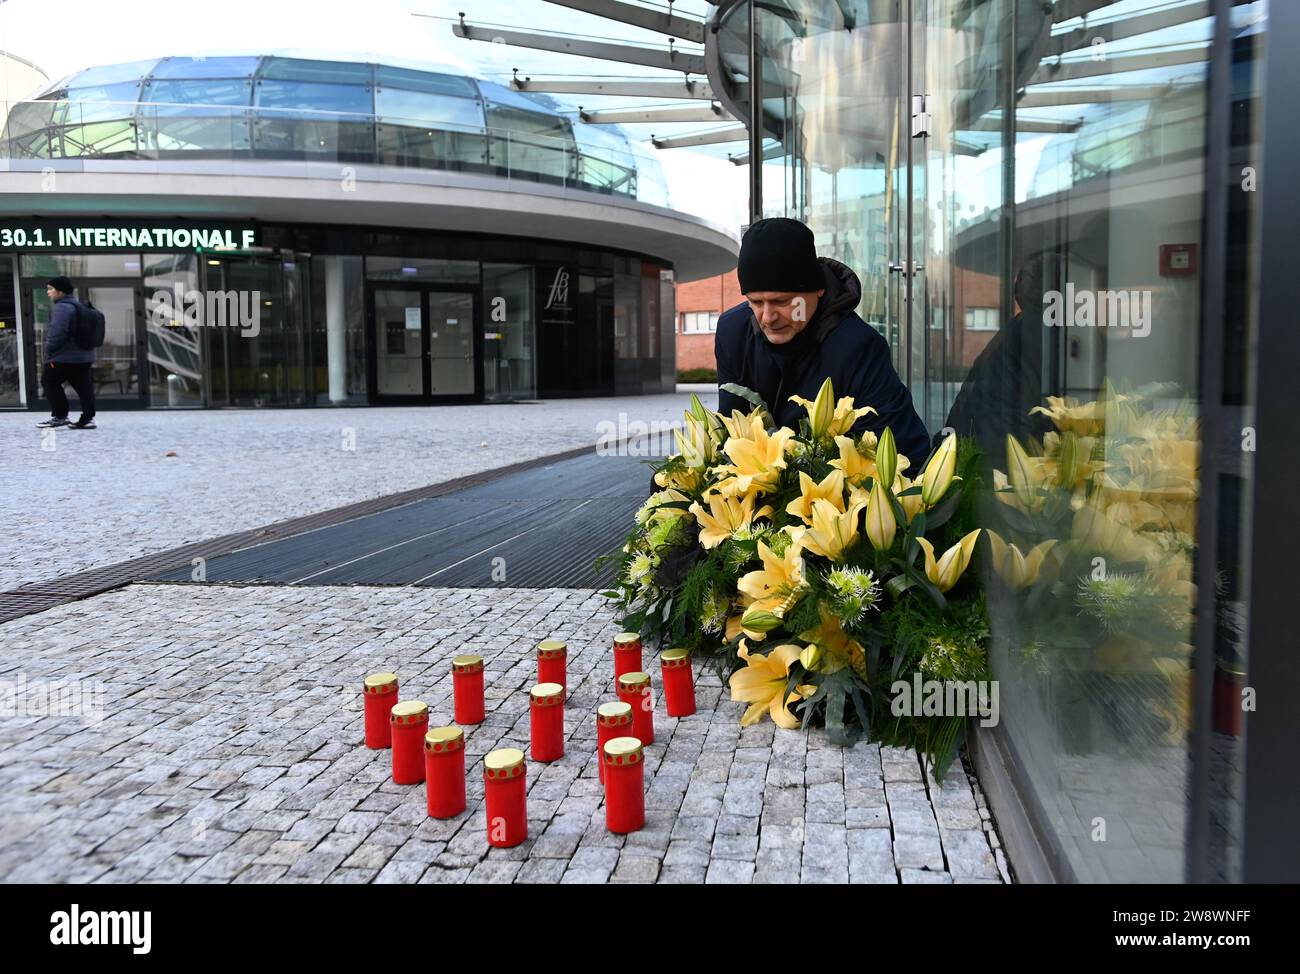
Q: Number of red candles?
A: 12